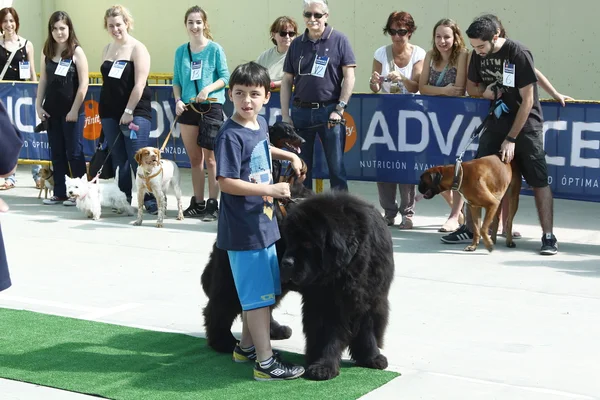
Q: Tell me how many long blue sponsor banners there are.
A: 1